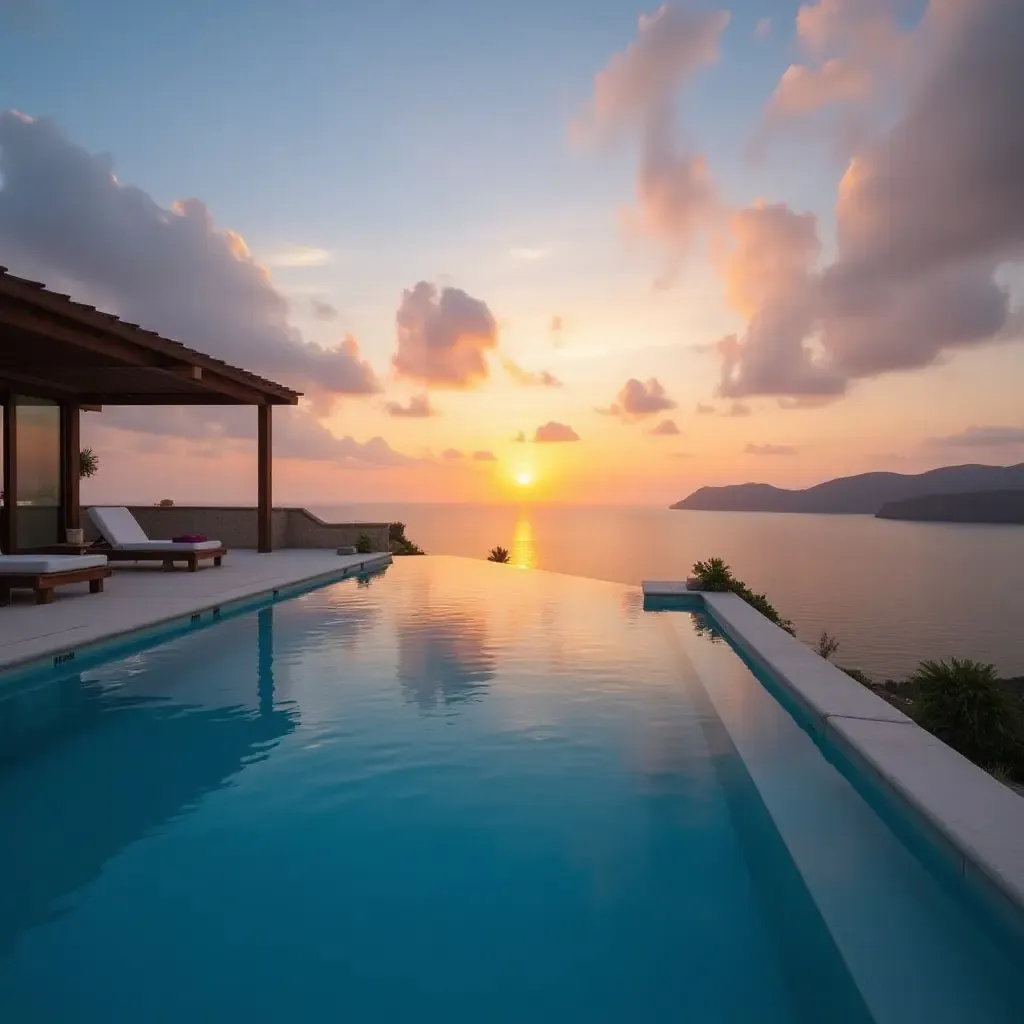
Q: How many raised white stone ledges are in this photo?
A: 1